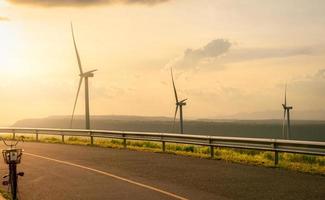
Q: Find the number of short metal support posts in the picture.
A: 8